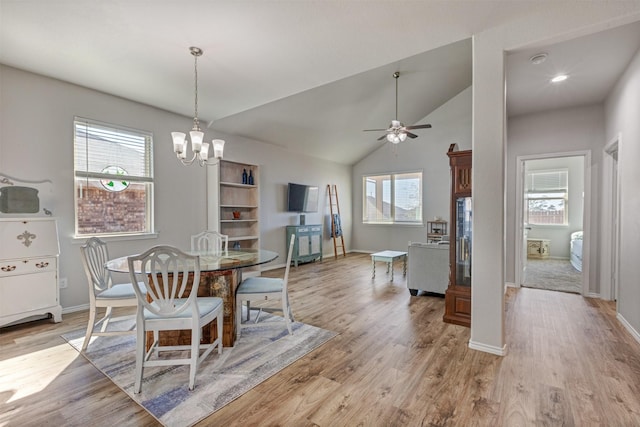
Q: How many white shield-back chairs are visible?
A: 4